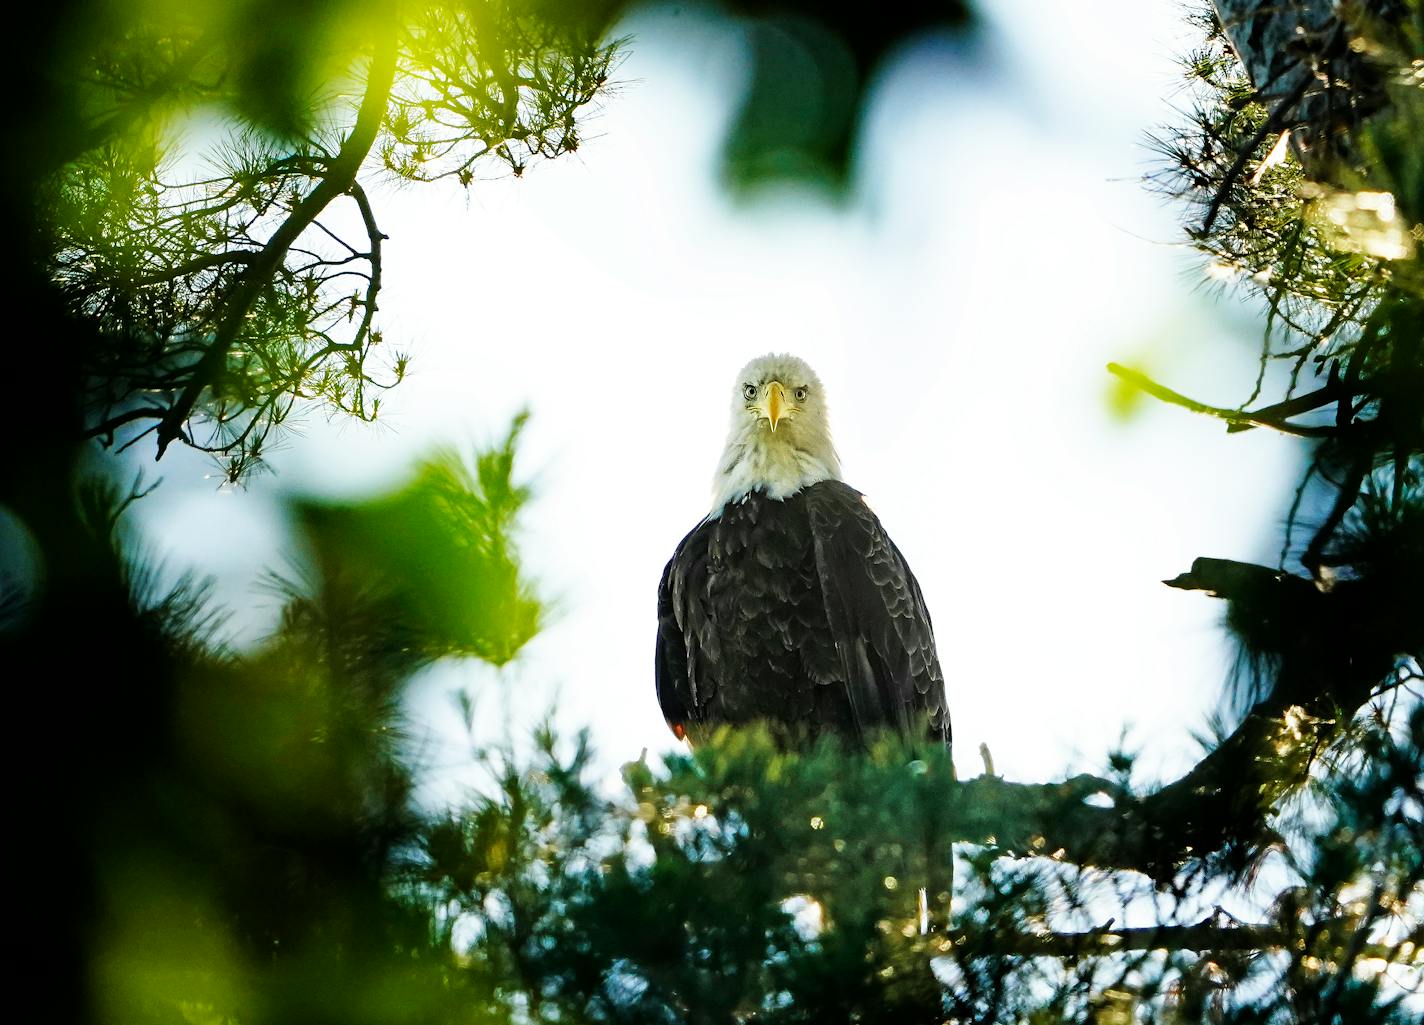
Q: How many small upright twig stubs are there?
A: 2